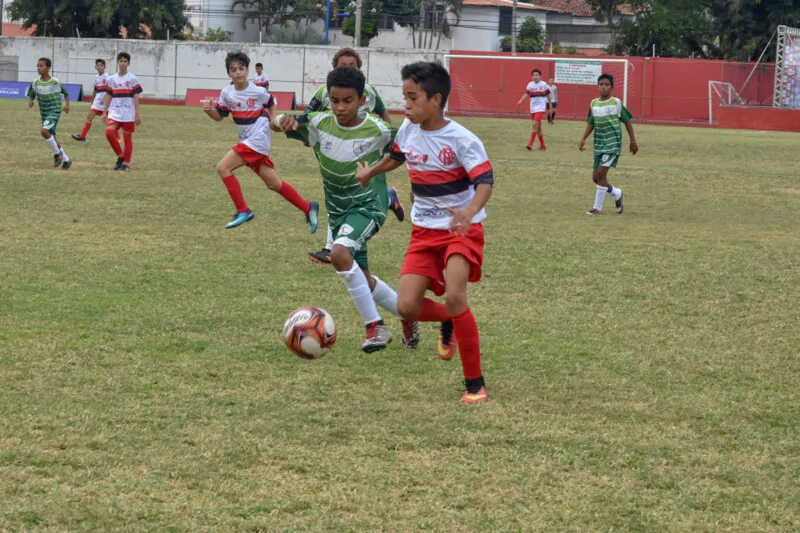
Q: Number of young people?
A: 11